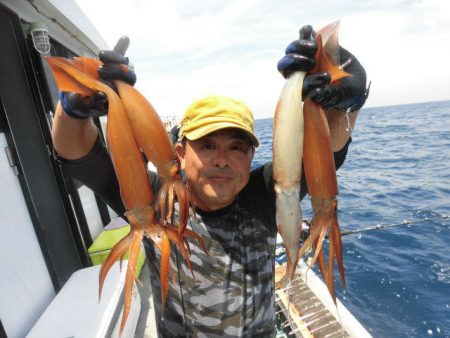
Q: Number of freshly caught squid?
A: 4